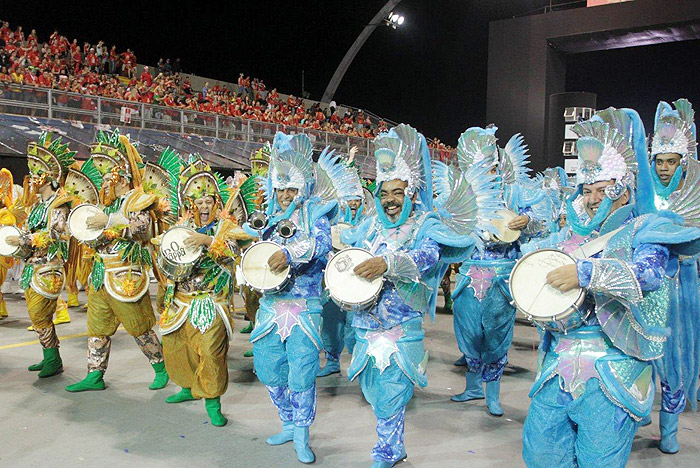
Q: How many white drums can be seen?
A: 8